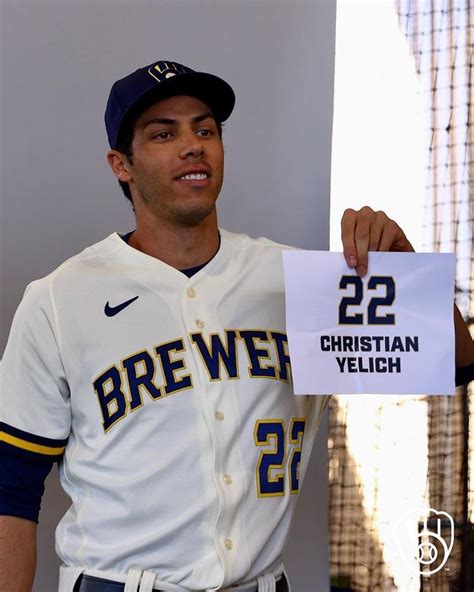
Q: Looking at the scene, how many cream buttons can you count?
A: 5